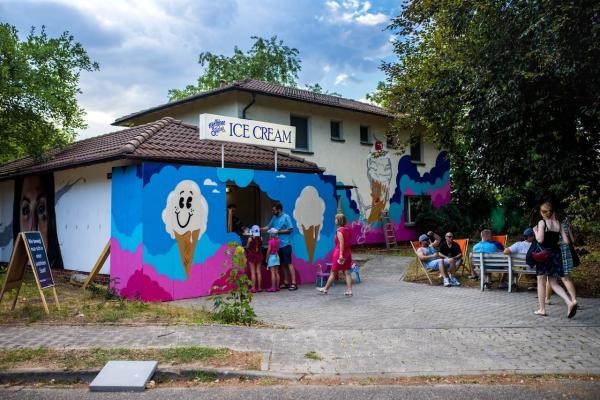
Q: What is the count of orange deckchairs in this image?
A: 3